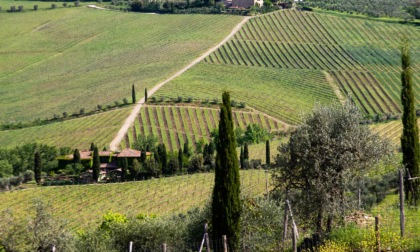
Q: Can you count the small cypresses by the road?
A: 2